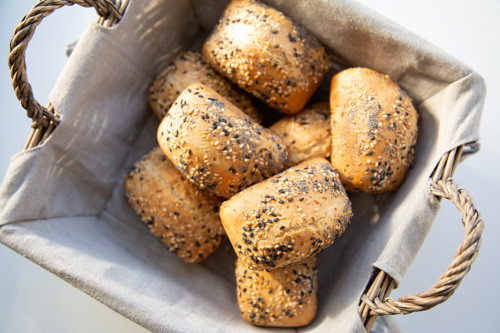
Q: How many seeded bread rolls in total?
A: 8